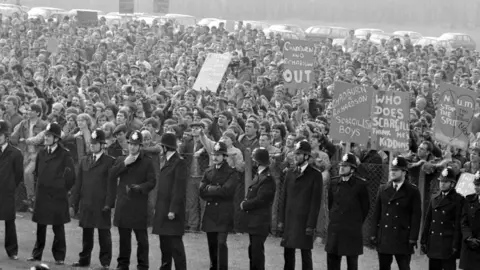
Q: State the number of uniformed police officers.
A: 12